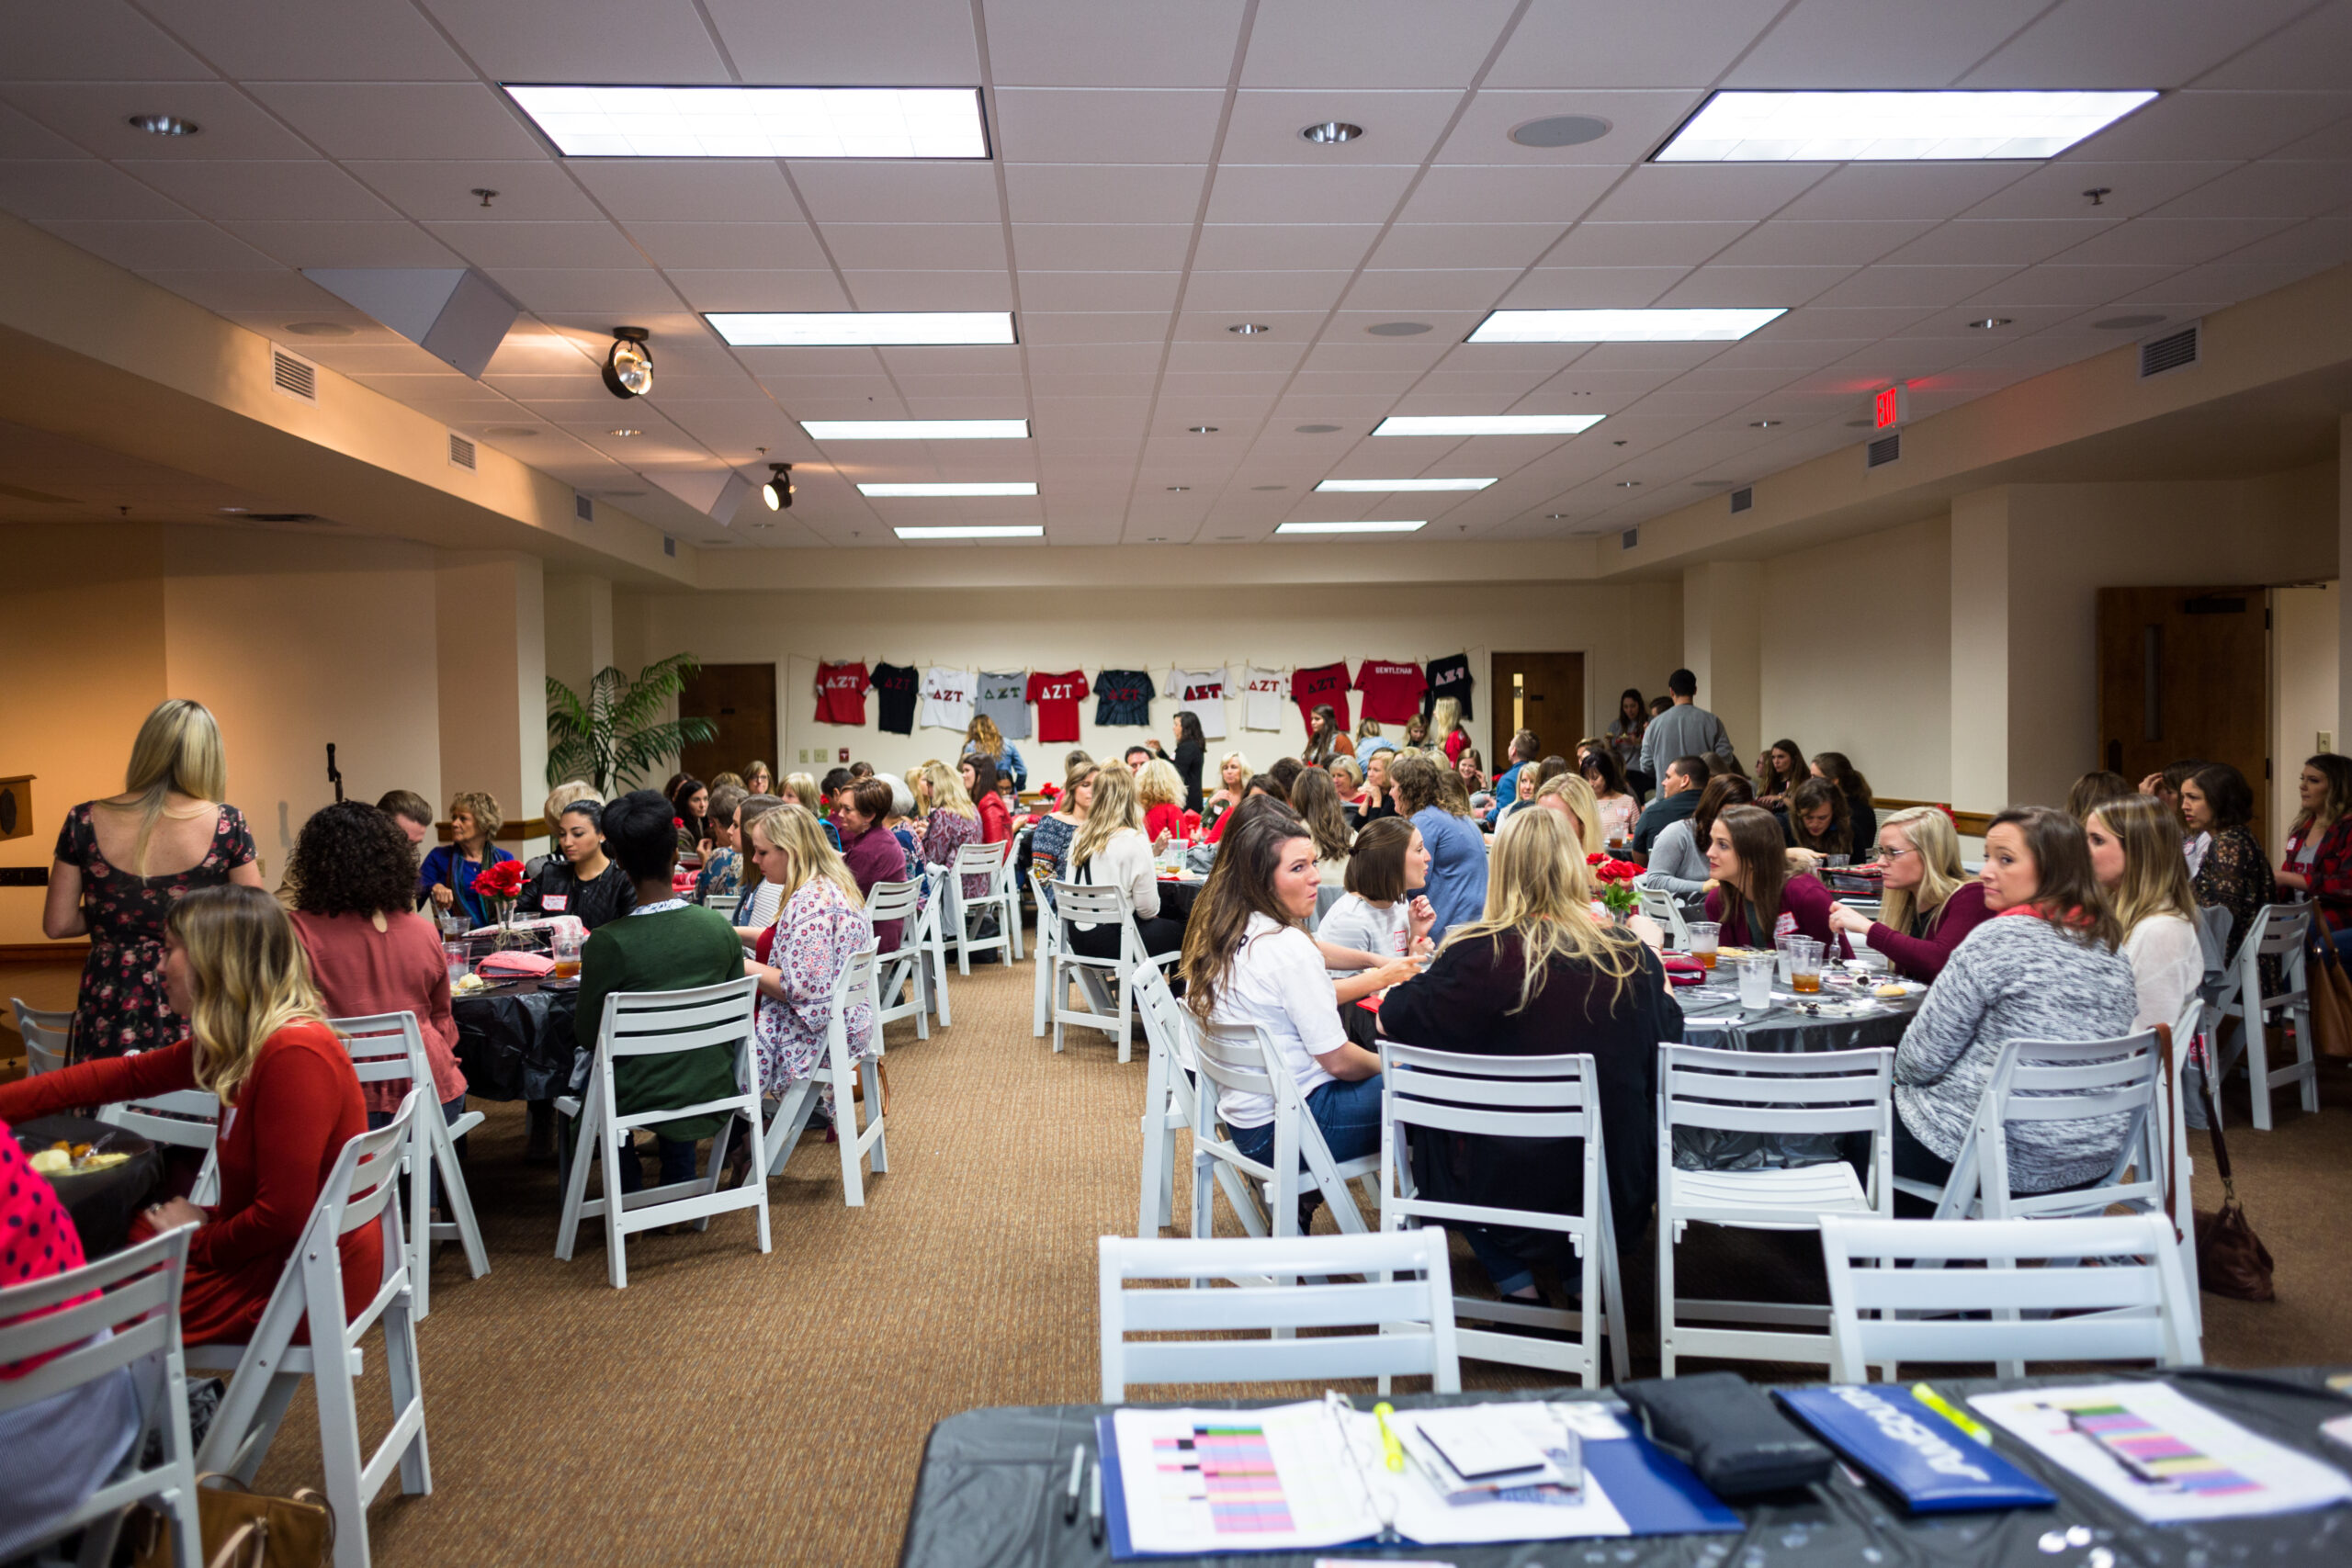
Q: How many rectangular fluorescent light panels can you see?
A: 10